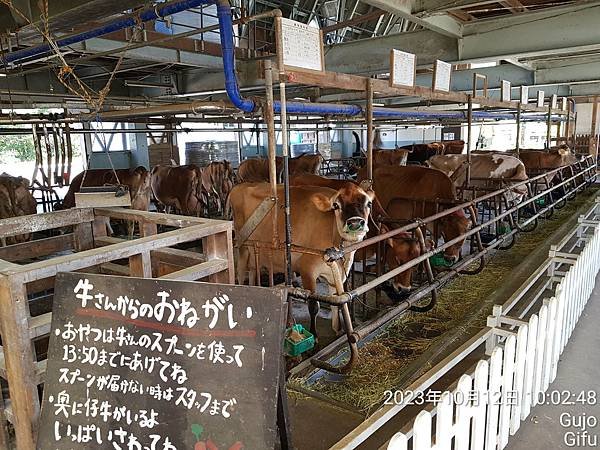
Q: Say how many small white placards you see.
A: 8